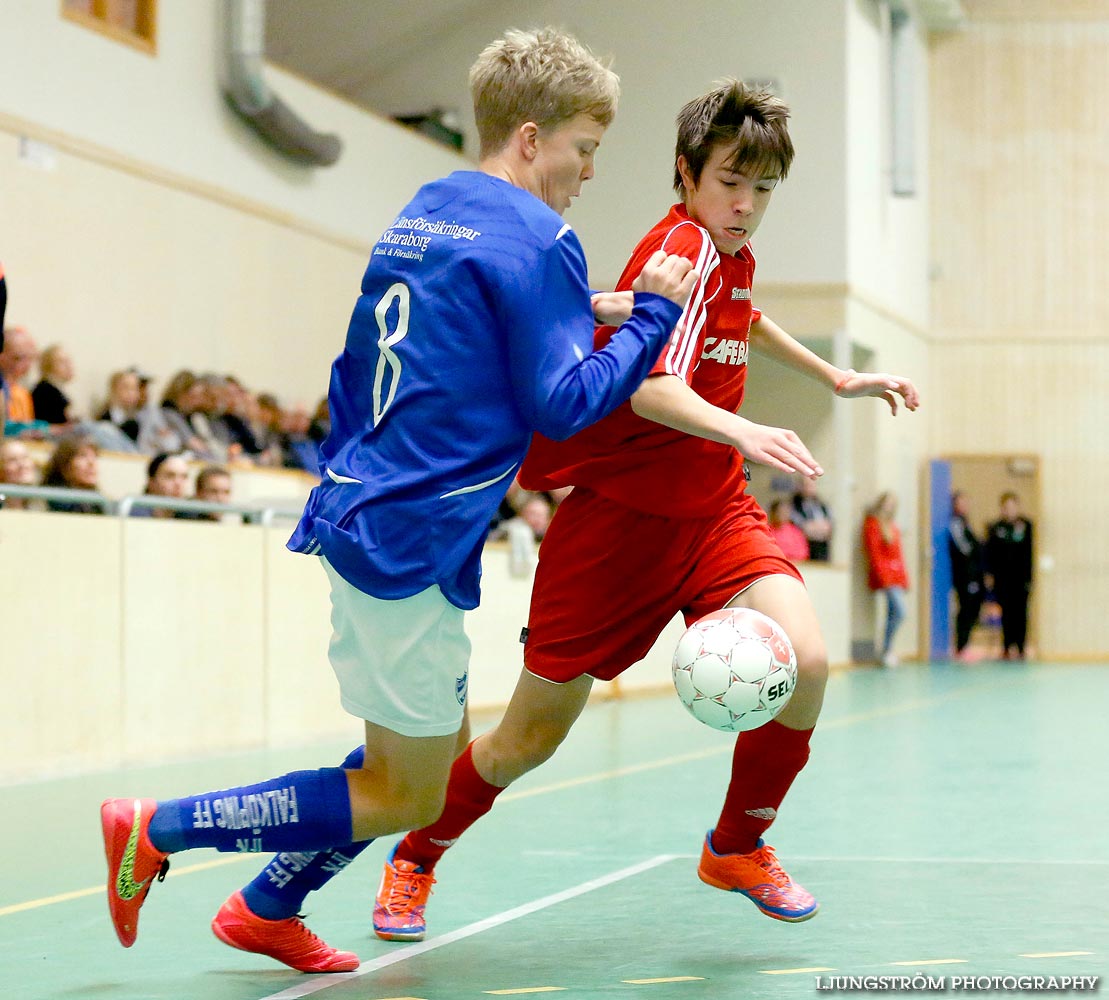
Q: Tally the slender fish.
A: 0